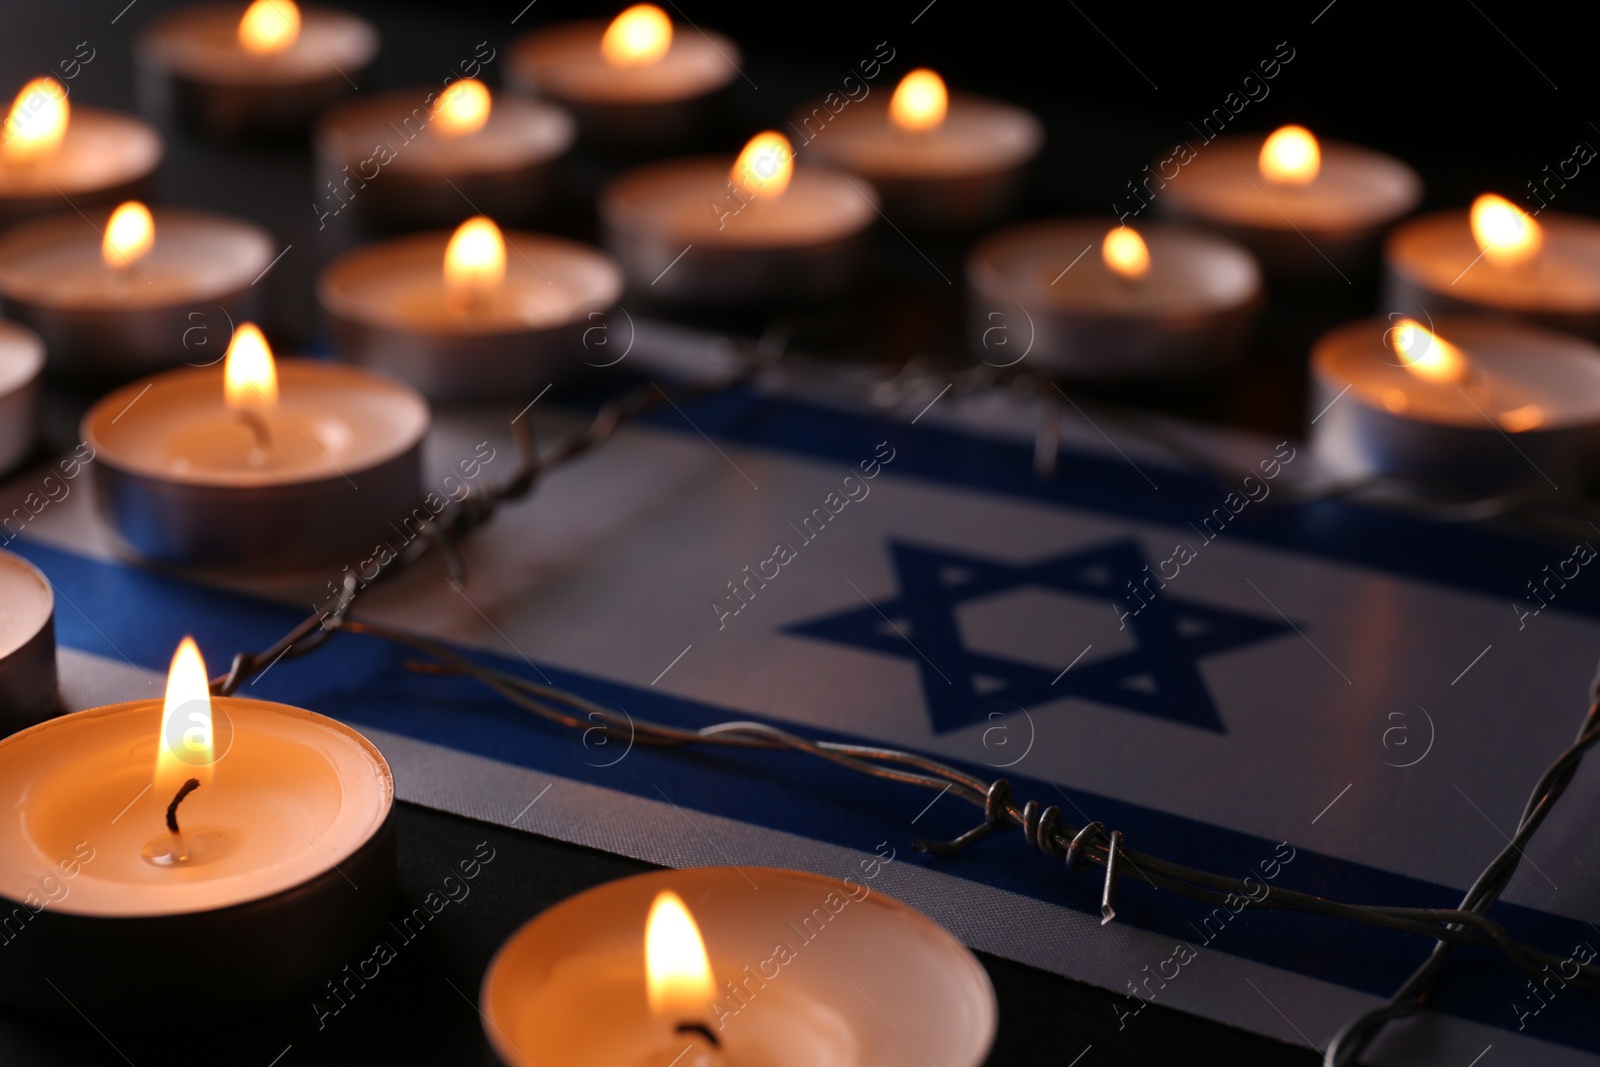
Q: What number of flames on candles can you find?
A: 15